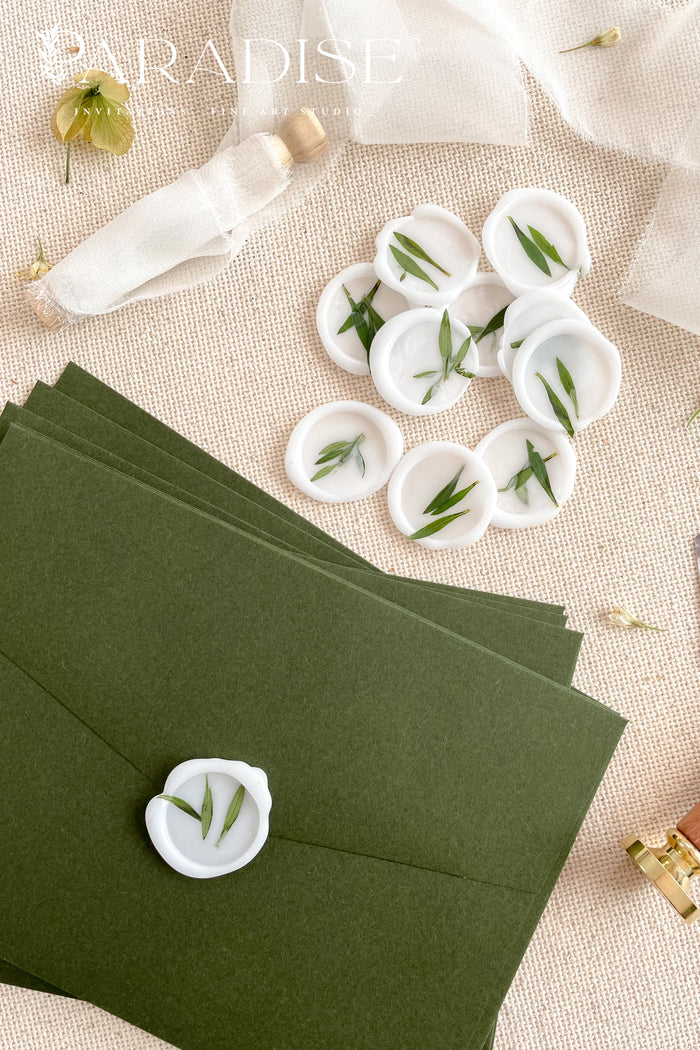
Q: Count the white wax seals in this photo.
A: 11